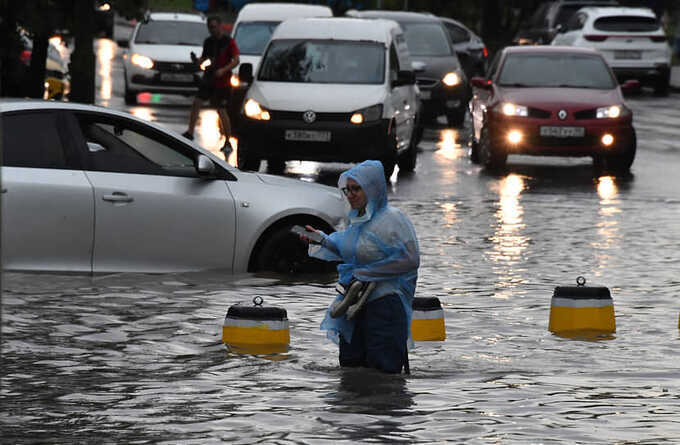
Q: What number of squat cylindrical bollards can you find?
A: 3